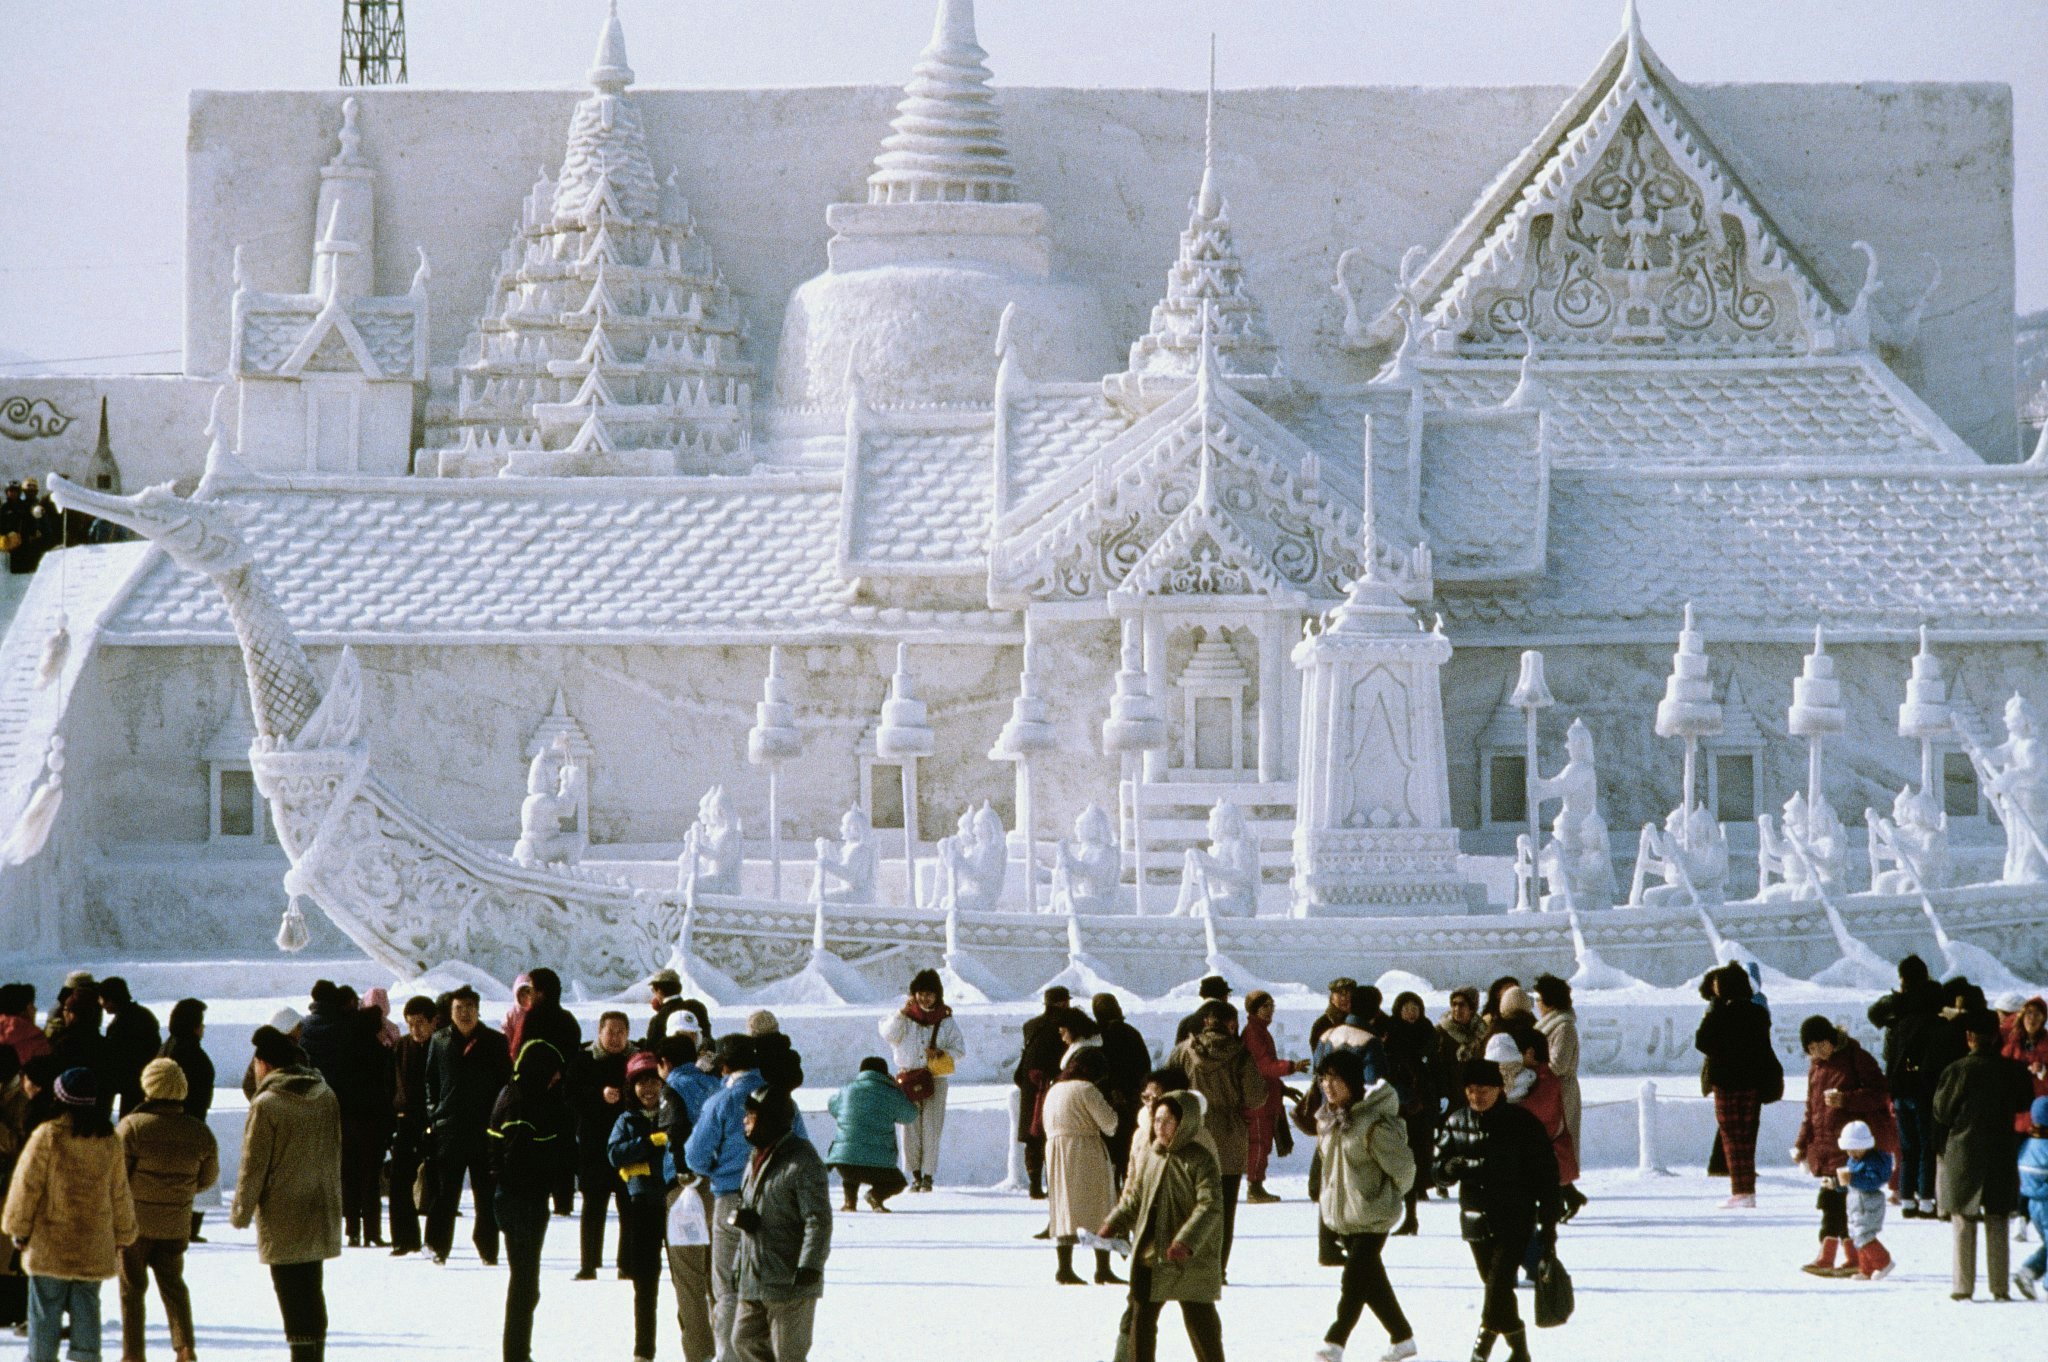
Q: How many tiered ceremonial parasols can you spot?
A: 7